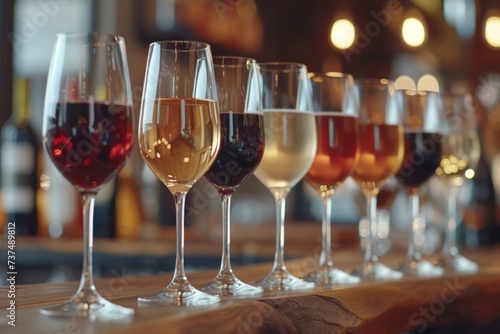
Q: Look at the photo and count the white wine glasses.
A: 3